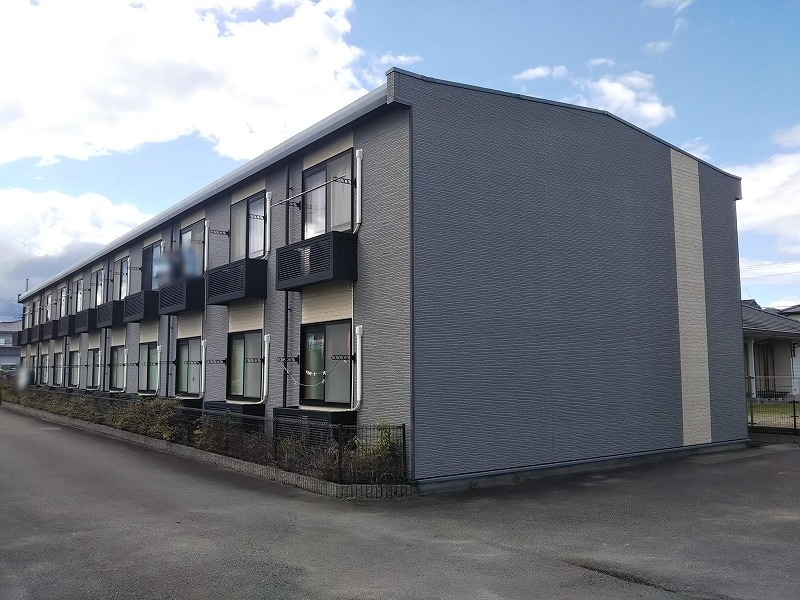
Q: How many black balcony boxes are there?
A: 11